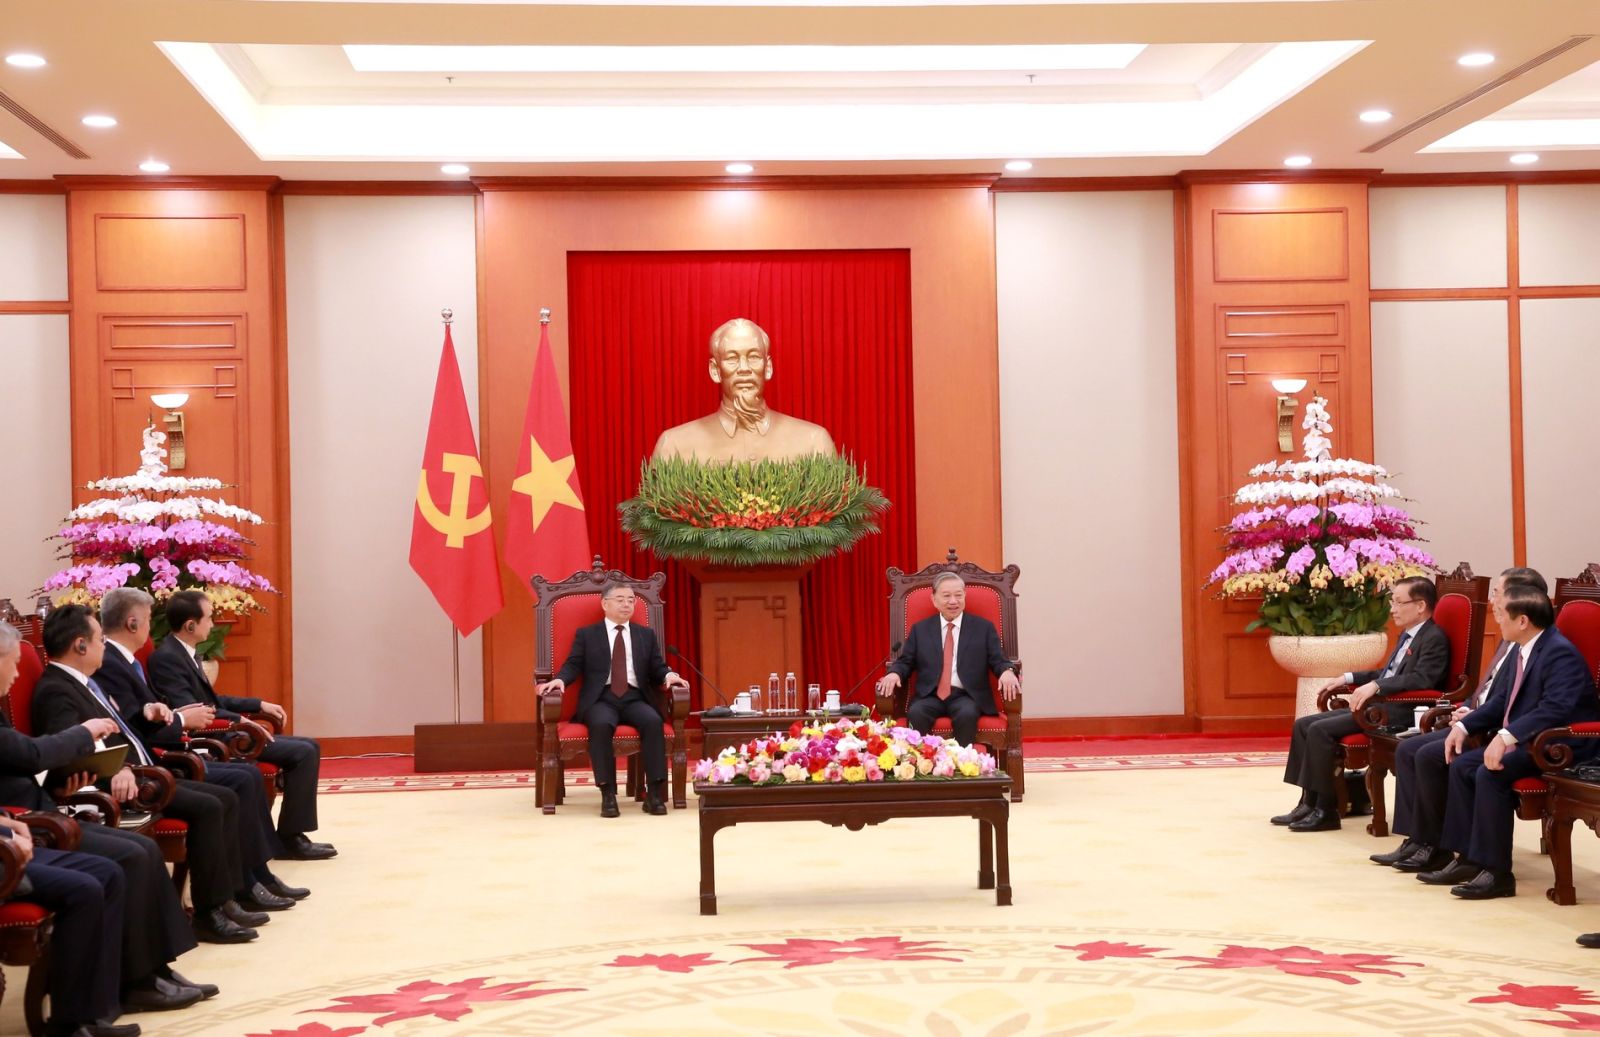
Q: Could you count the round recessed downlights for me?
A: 10